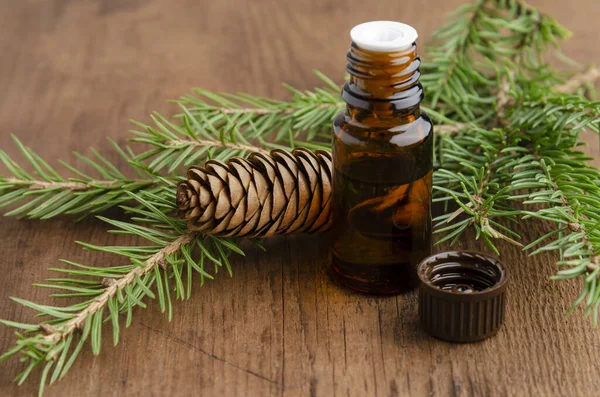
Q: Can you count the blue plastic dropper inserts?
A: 0